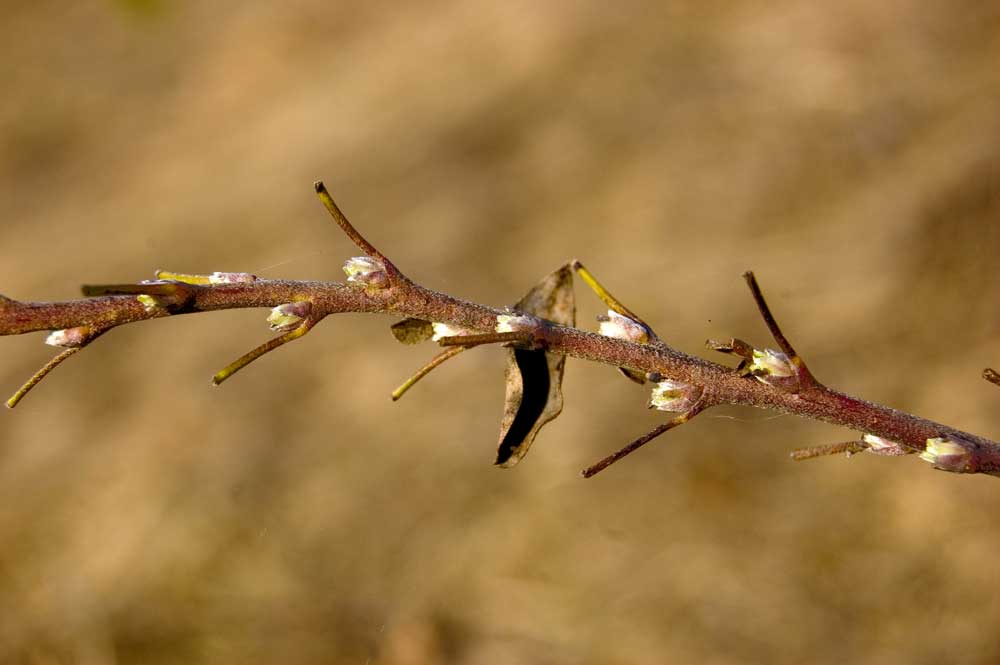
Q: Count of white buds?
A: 12